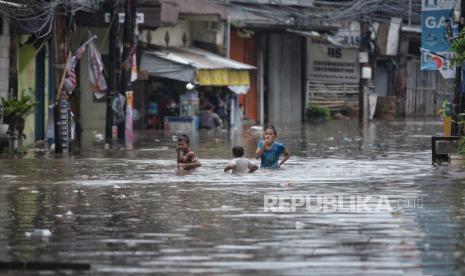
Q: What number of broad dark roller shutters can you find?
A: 1